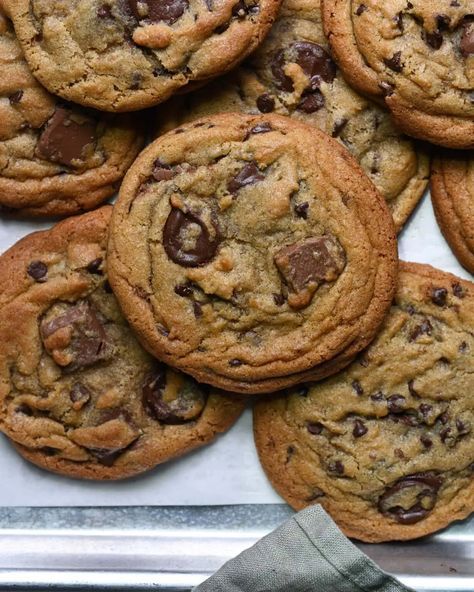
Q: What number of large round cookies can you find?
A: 8